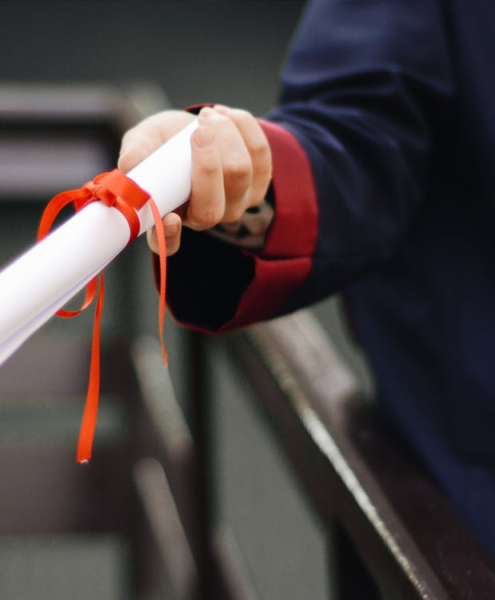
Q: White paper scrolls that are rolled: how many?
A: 1